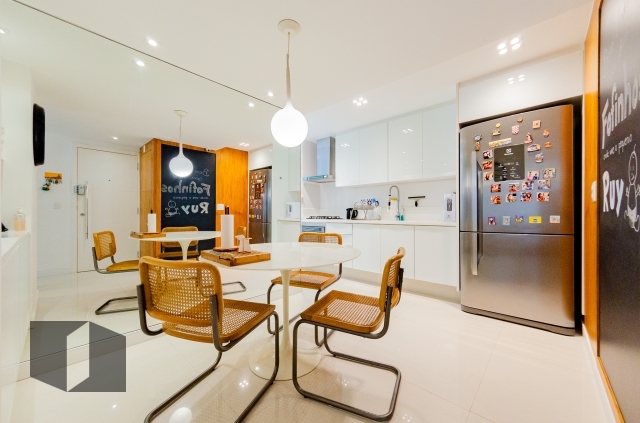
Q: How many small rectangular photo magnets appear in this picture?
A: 13